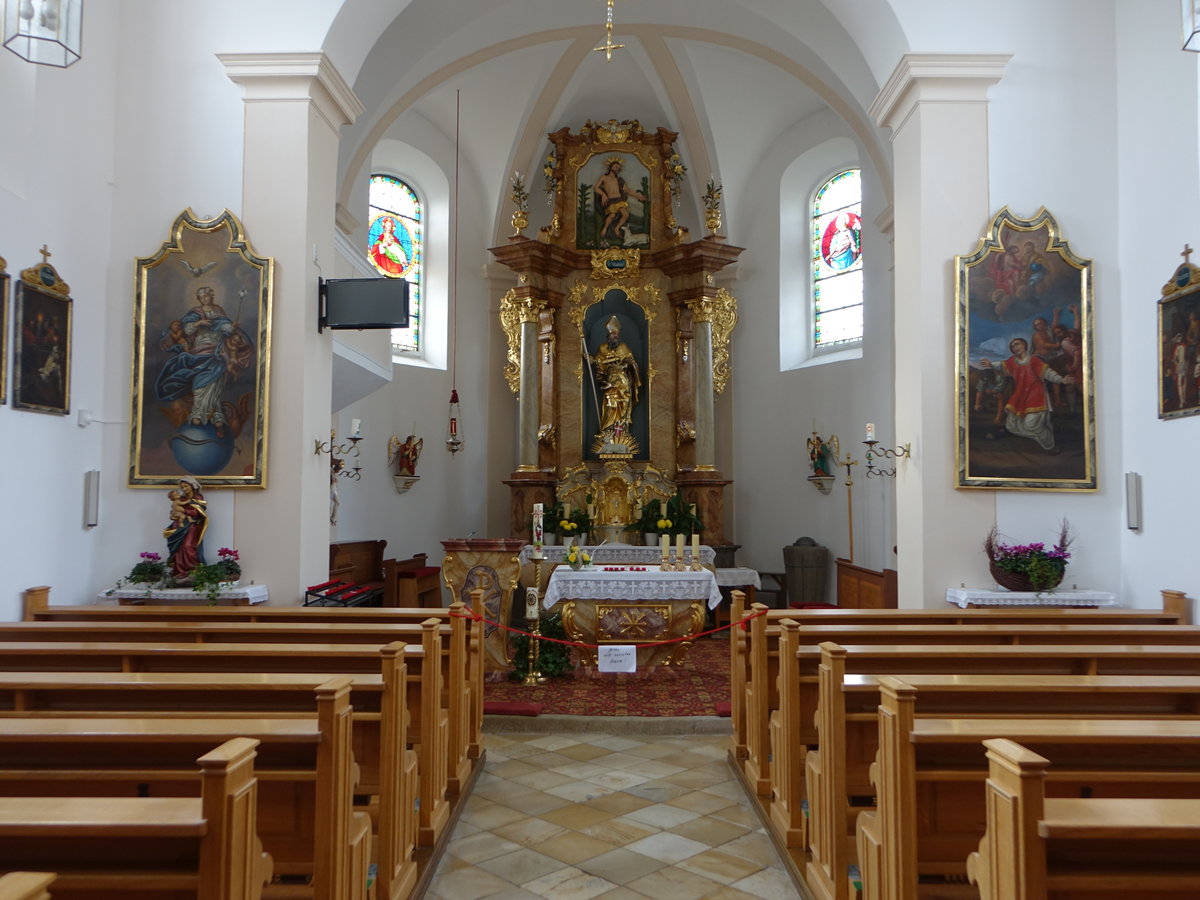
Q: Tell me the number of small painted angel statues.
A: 2